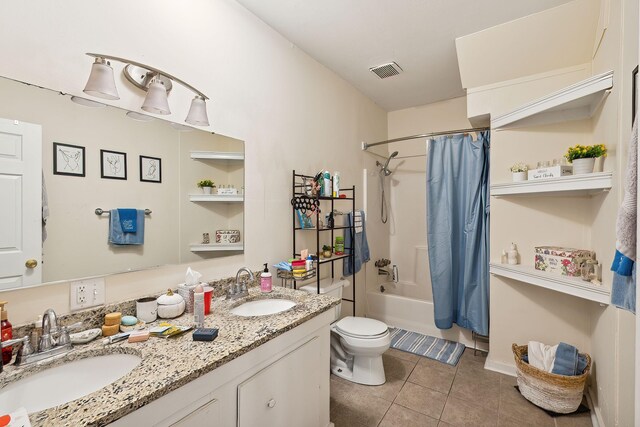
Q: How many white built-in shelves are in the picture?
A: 3